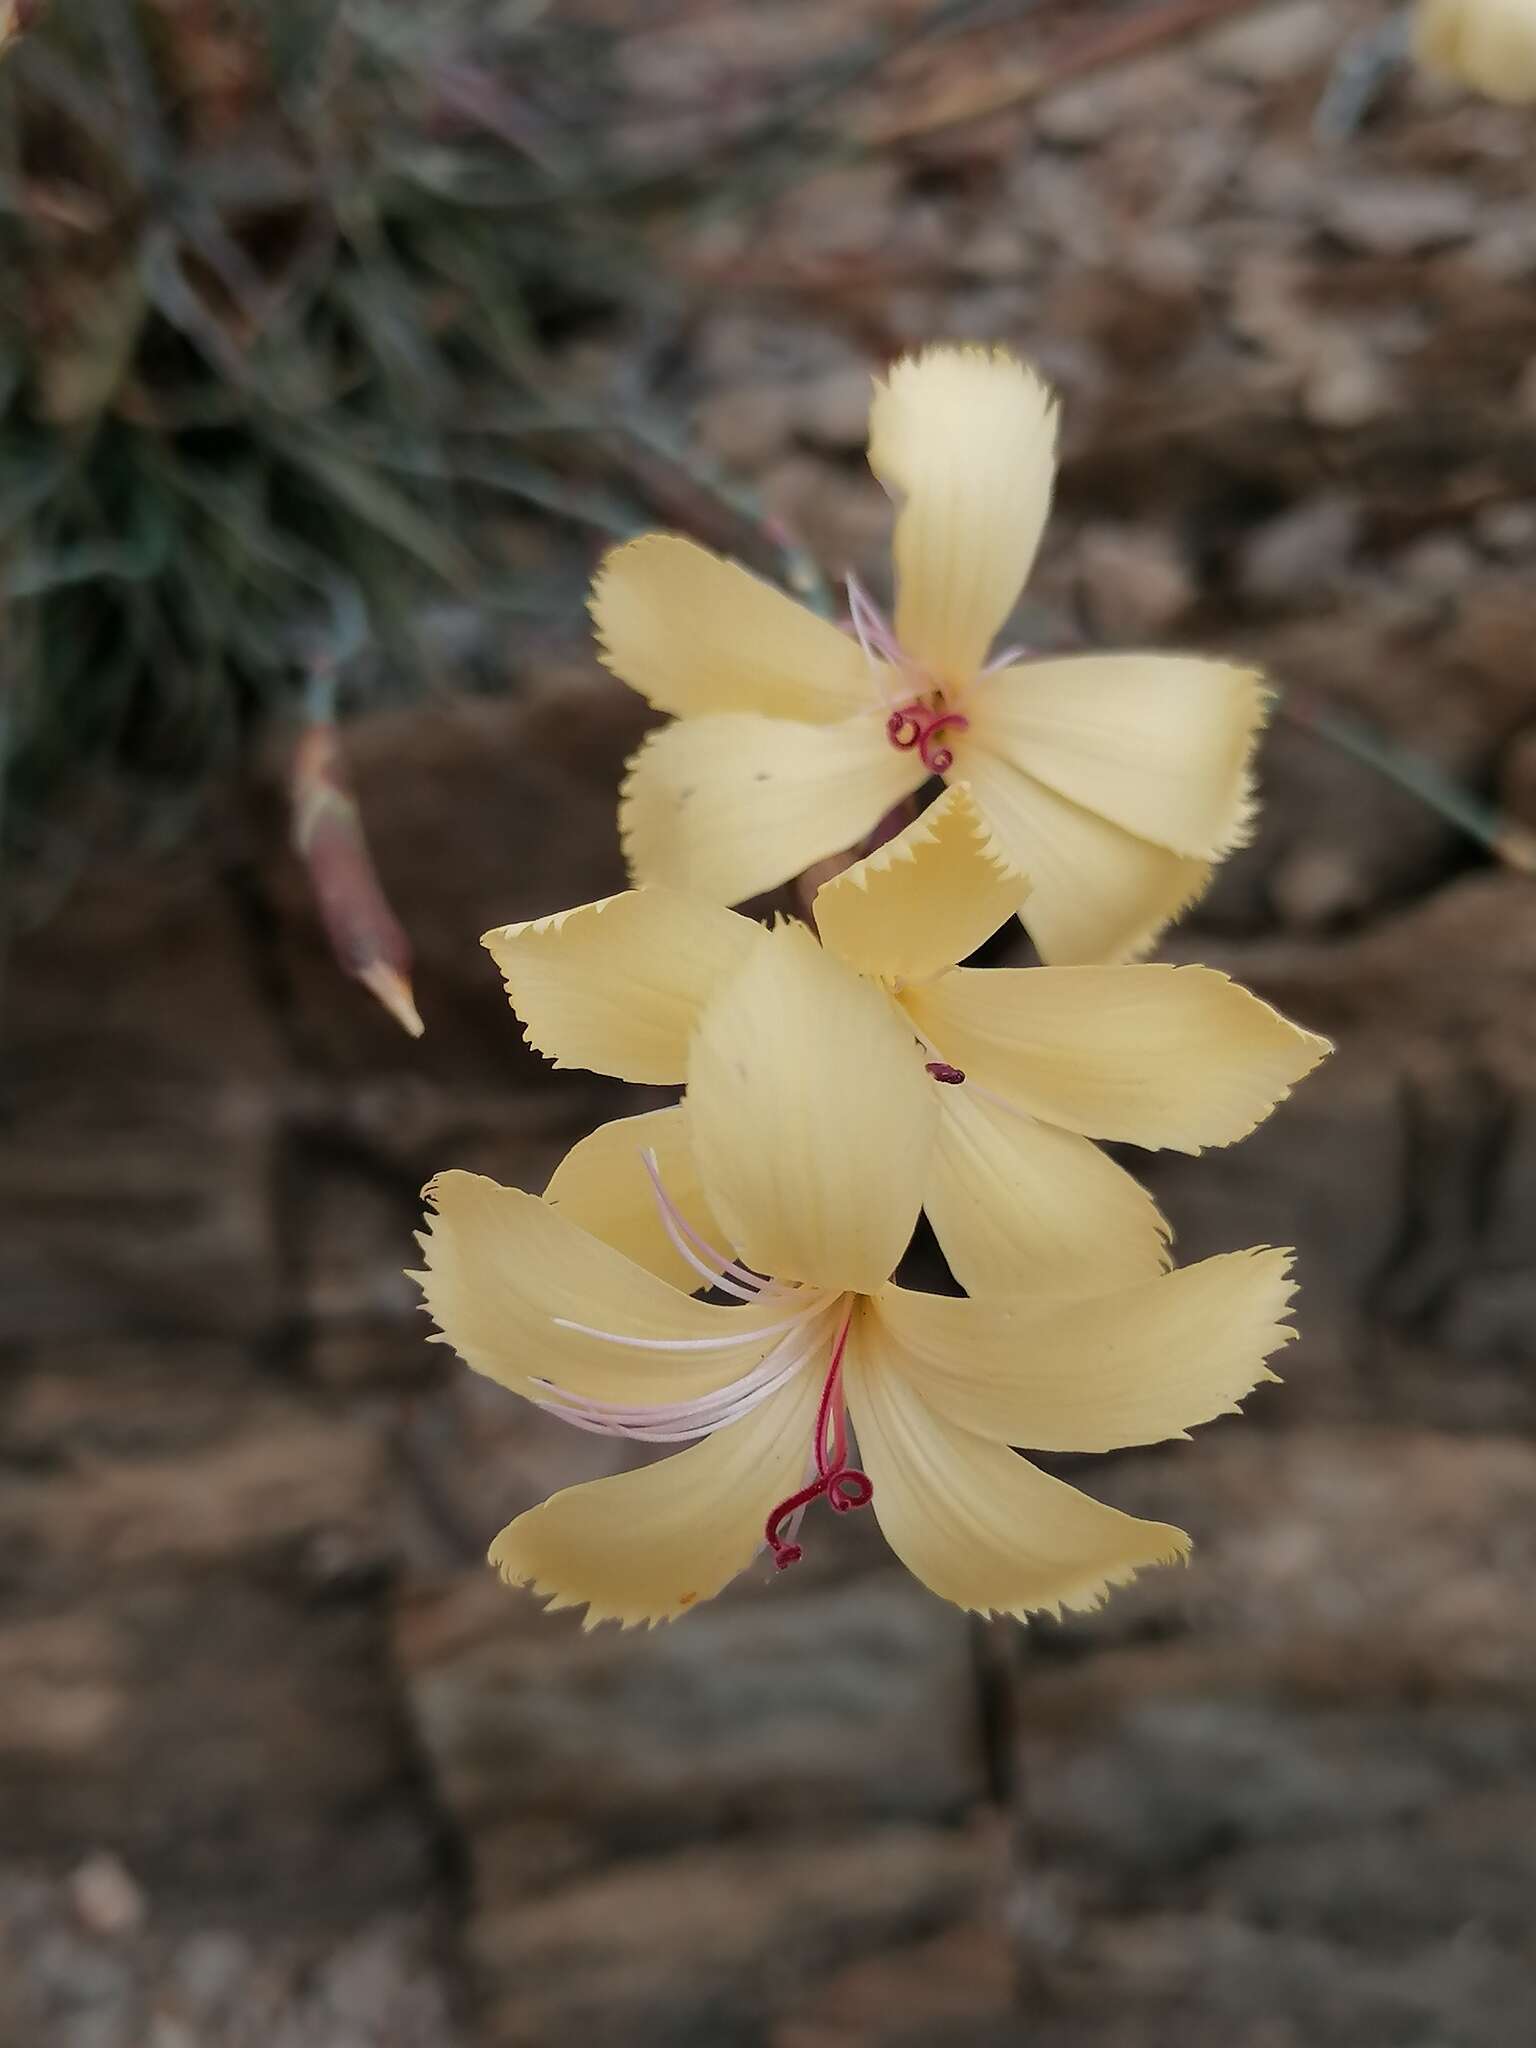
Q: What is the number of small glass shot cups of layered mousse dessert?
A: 0